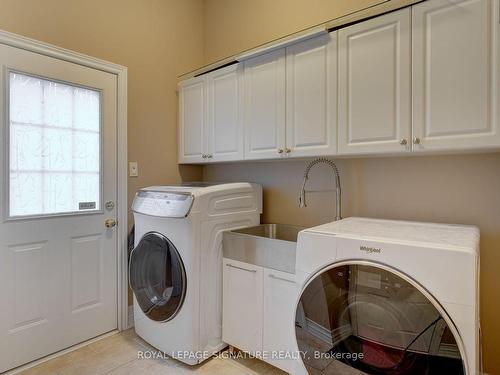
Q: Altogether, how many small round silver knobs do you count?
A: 6